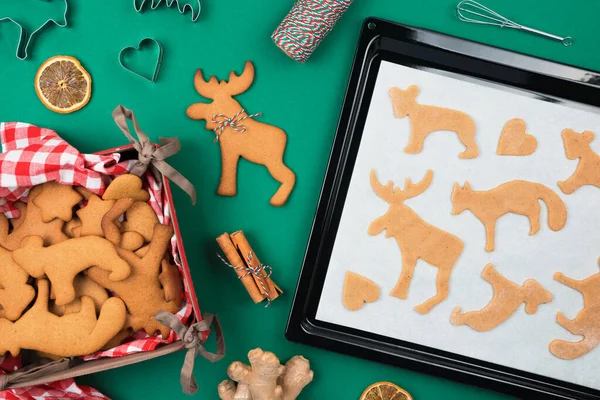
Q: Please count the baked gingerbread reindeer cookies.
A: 1